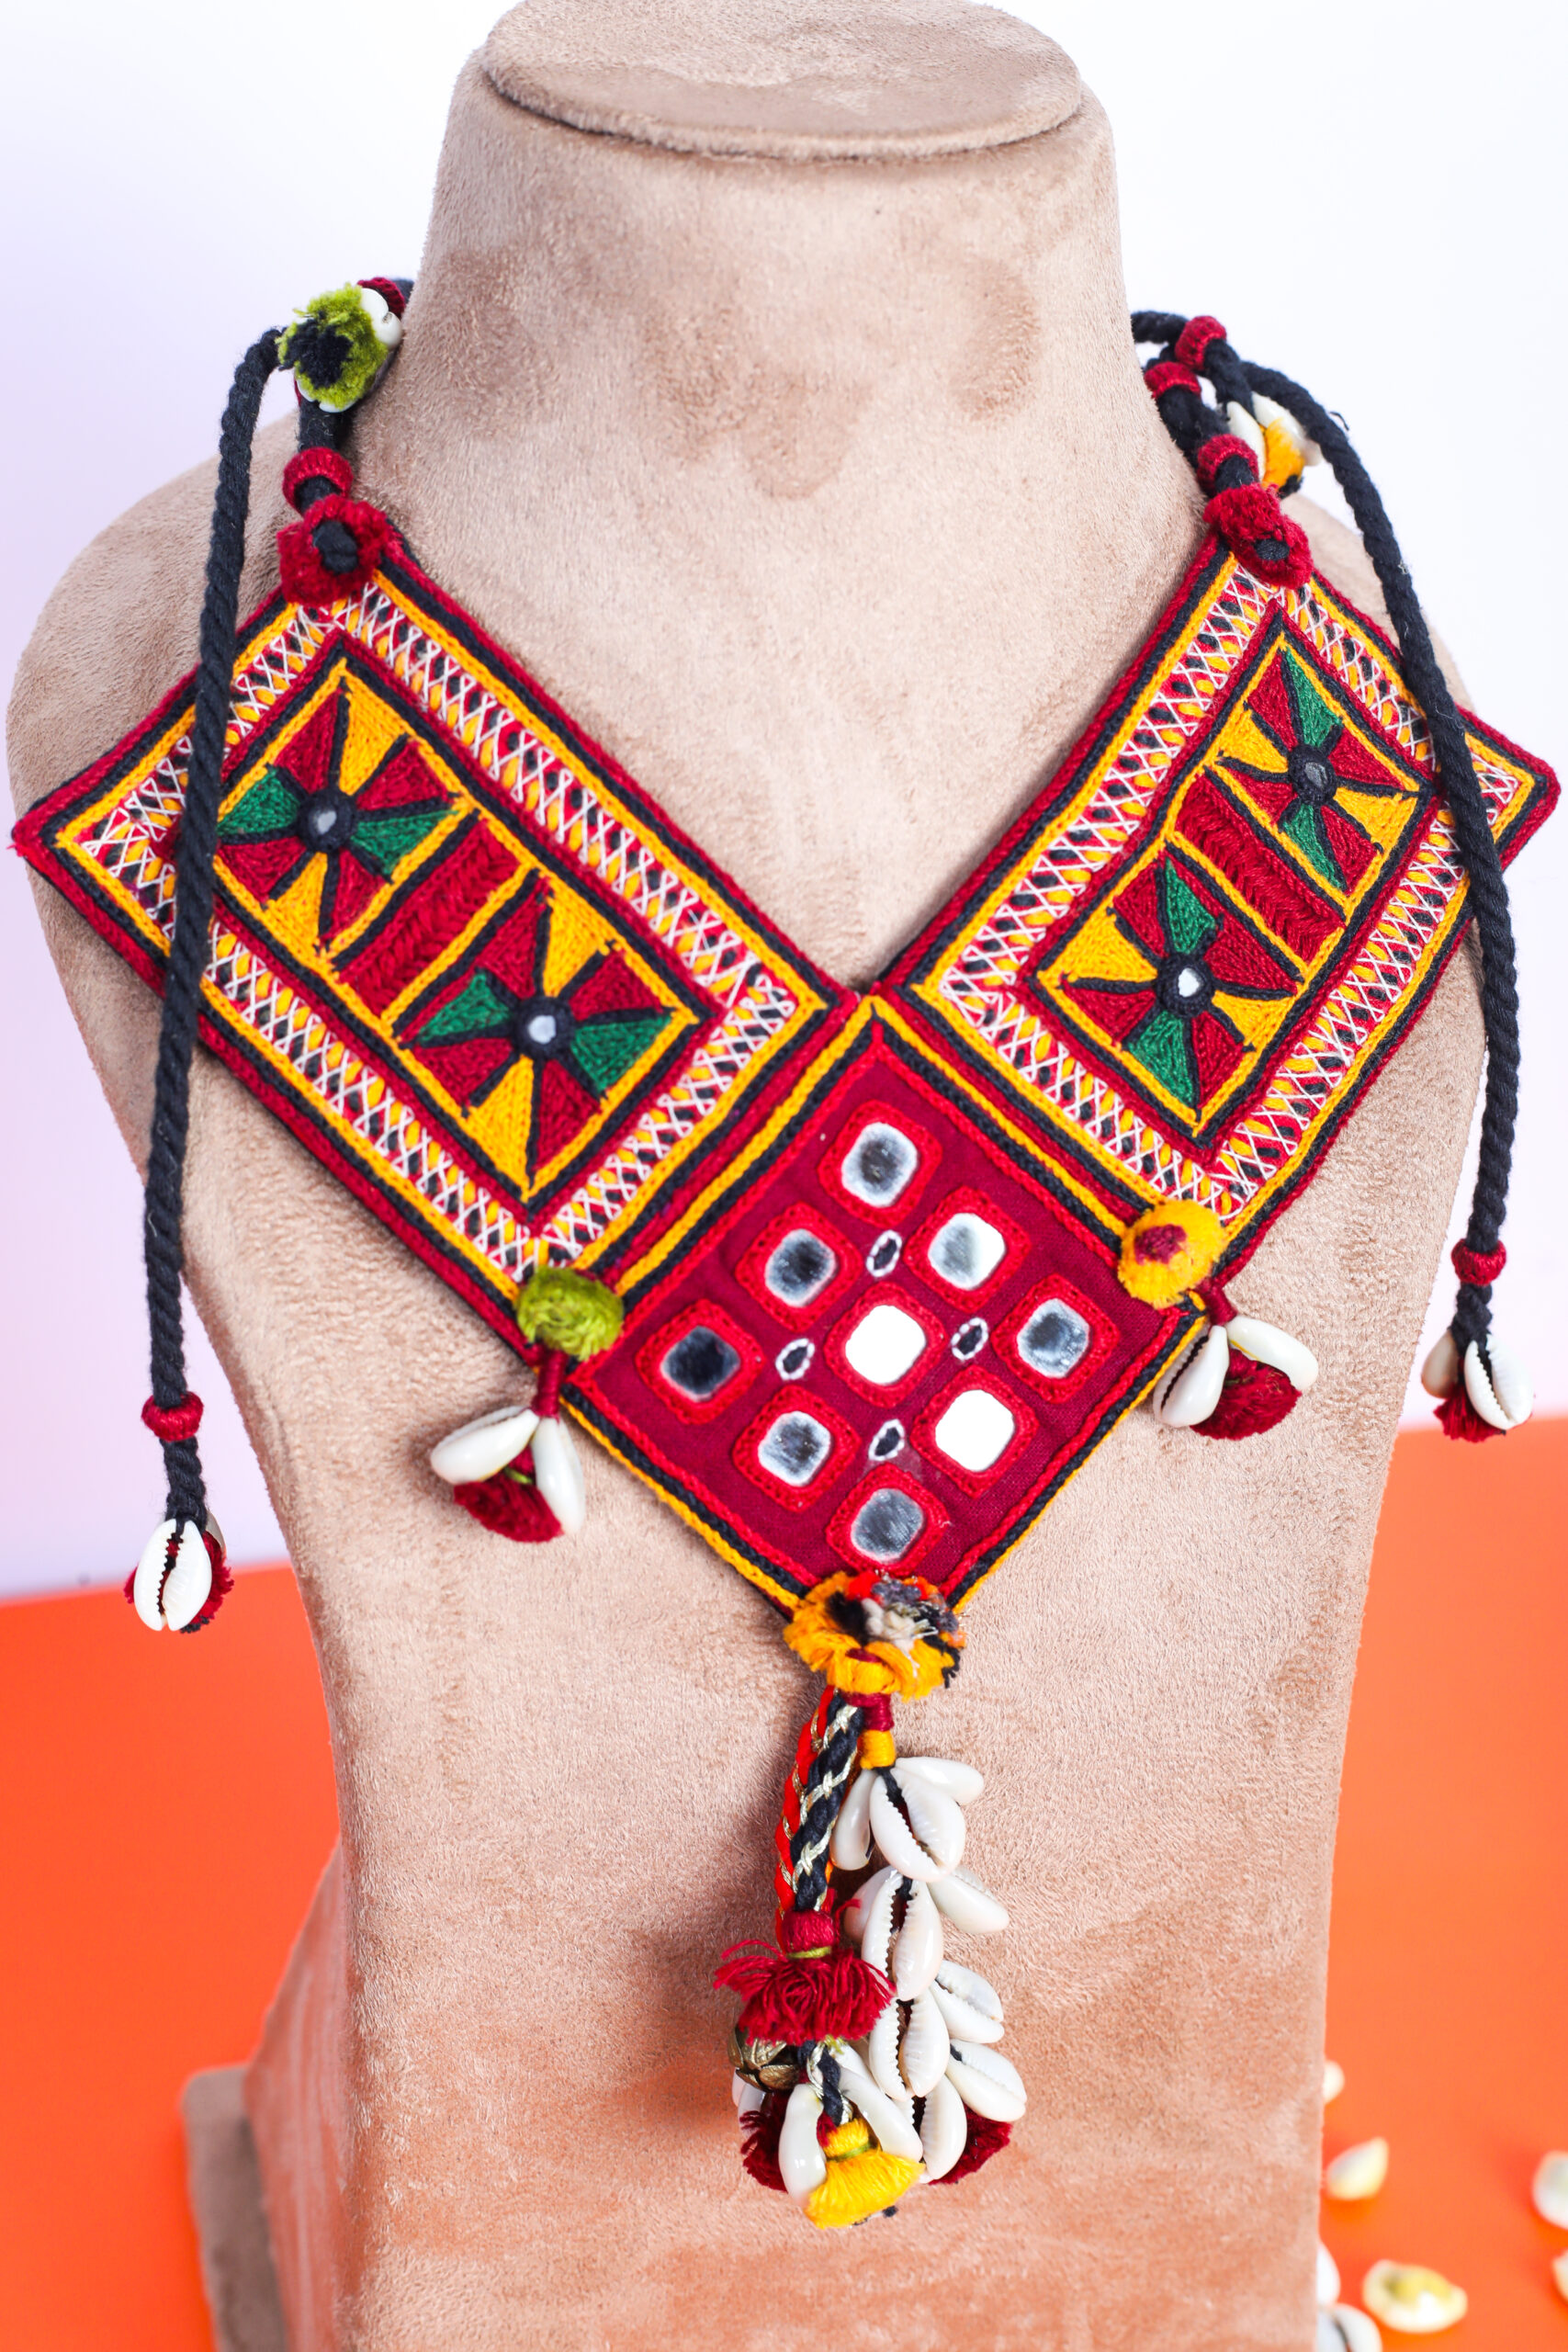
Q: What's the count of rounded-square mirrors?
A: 9